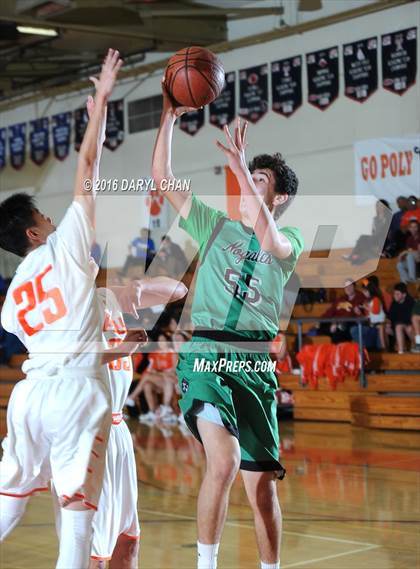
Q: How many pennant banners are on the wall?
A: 13